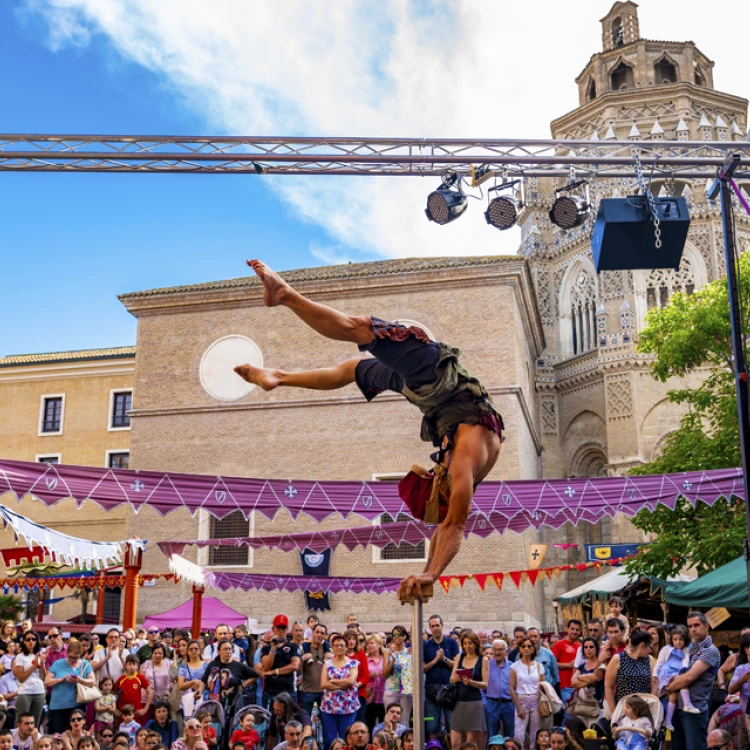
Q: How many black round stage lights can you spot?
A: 3